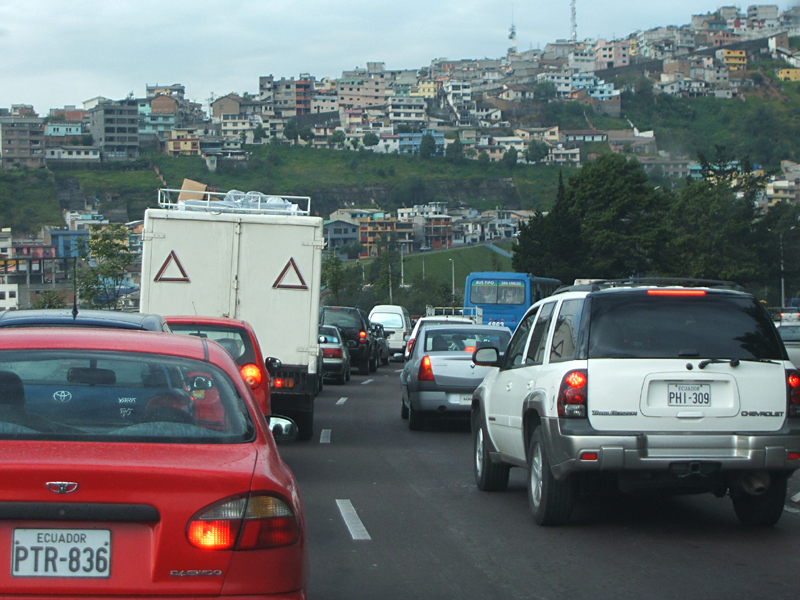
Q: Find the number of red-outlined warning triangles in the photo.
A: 2